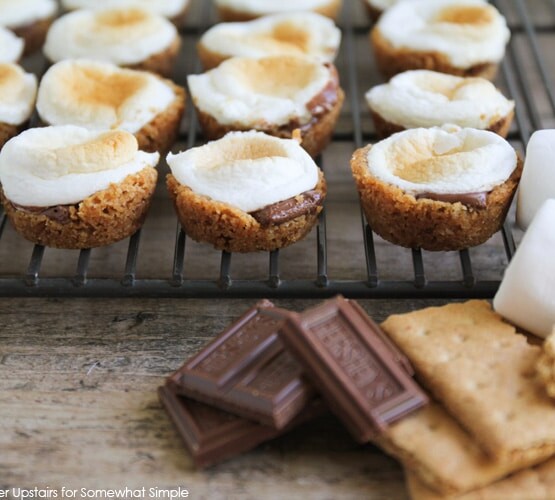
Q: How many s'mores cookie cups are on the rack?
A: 15